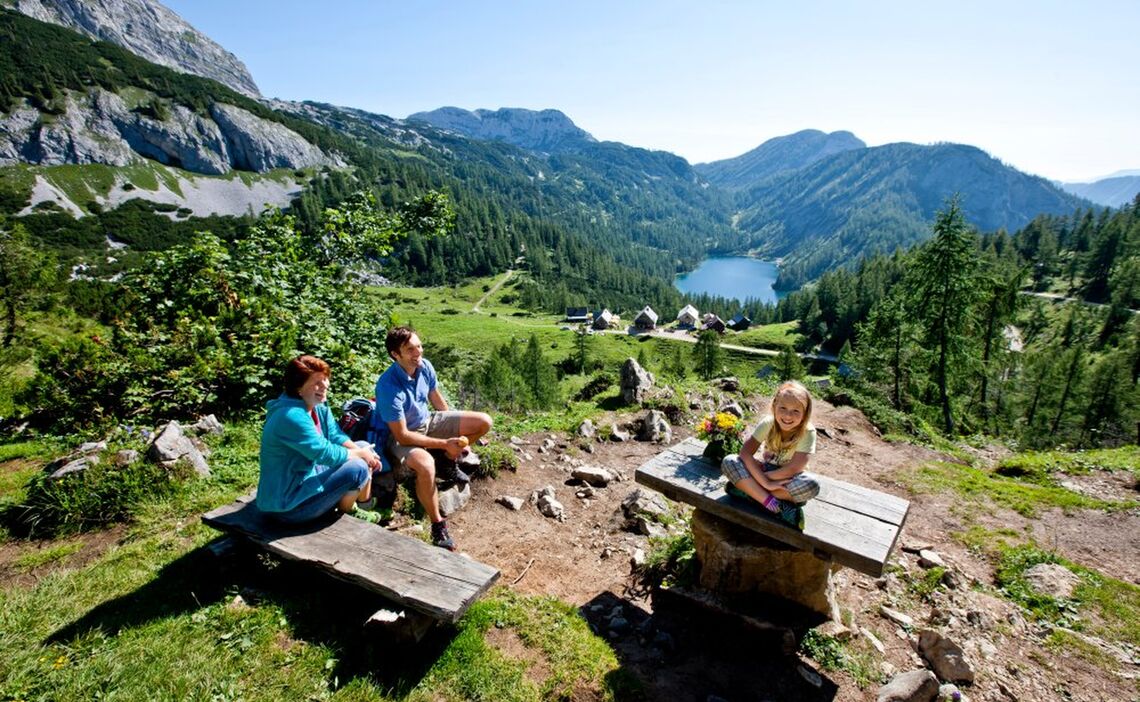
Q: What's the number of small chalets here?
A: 6